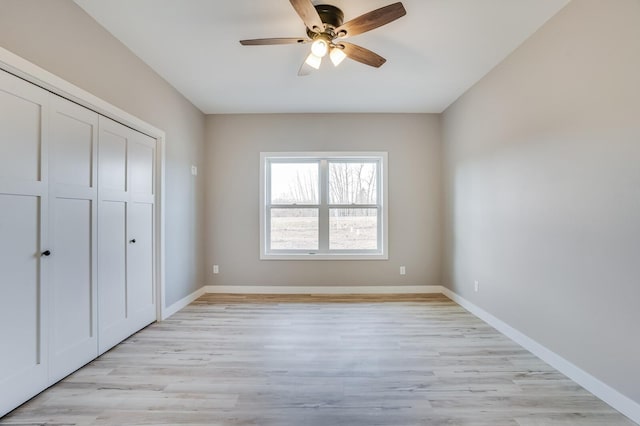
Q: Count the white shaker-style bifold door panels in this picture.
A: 4